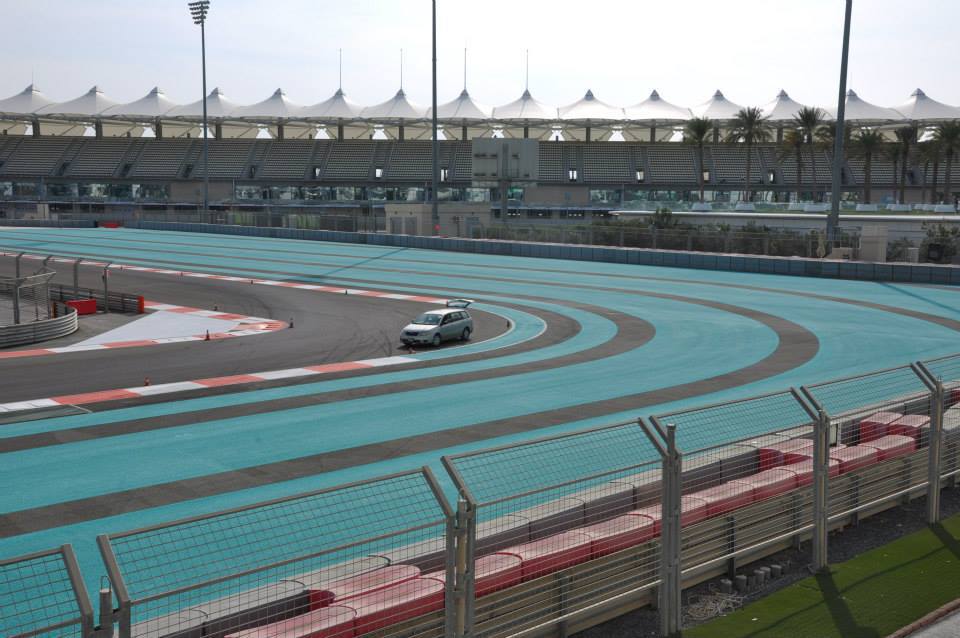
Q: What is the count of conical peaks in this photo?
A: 15